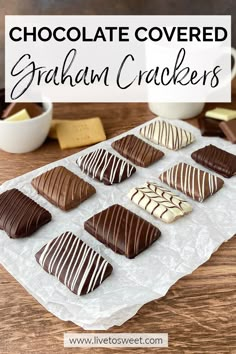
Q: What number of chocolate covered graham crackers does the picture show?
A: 10